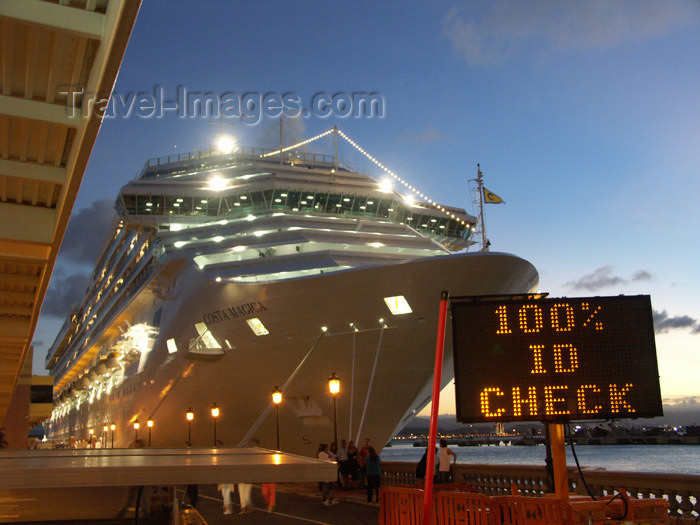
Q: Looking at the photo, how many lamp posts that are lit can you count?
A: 9